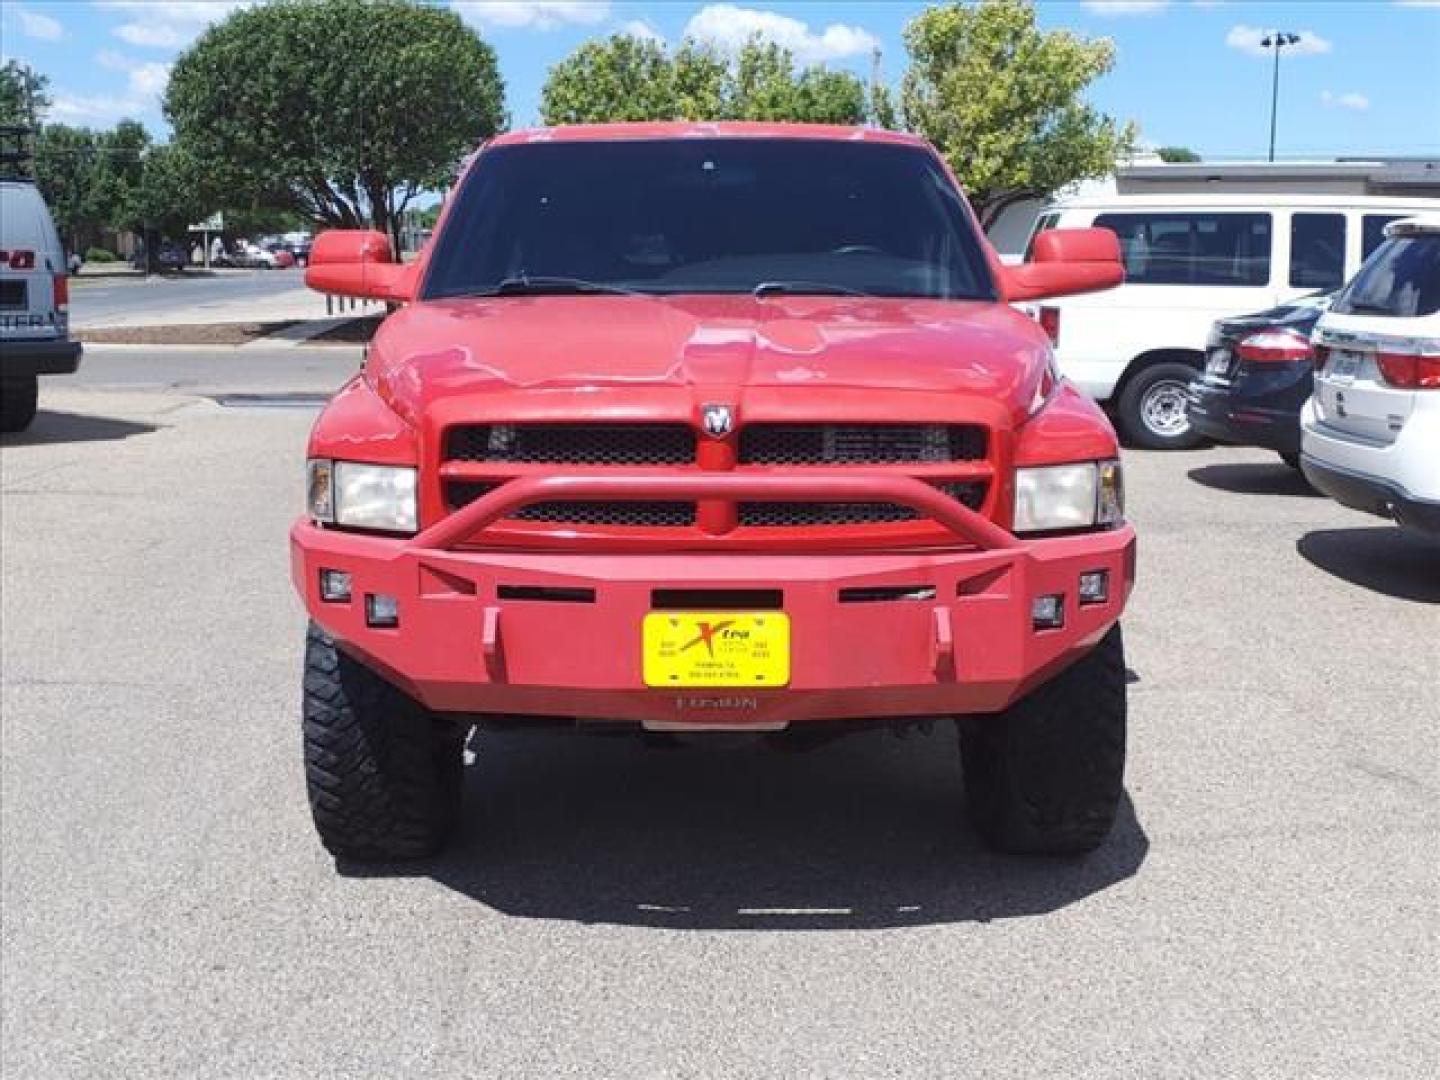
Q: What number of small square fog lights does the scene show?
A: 4